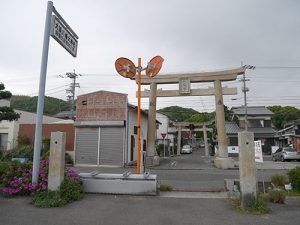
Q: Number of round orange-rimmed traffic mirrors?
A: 2